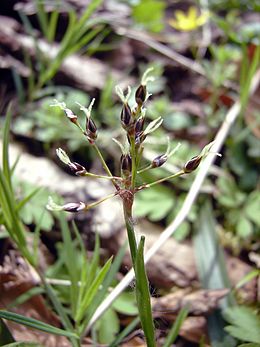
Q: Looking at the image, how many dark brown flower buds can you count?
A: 11